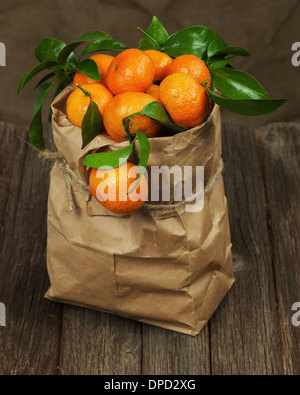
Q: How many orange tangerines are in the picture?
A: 9